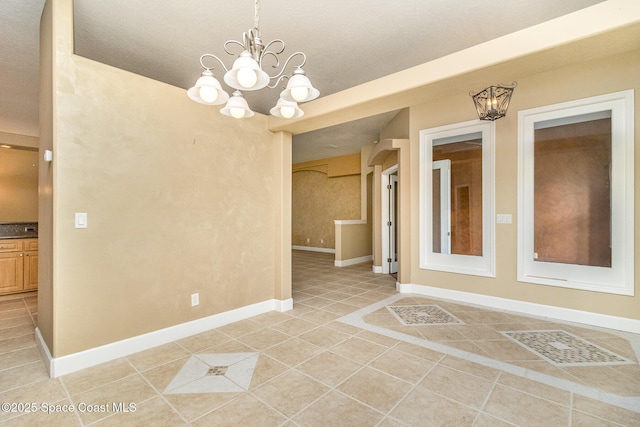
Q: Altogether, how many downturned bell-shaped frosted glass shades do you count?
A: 5